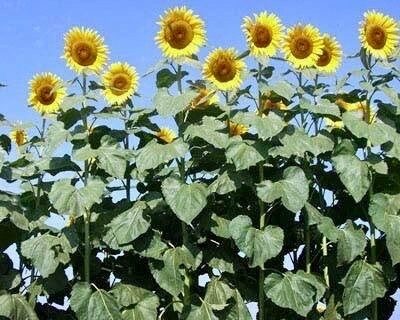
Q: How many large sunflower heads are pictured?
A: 9